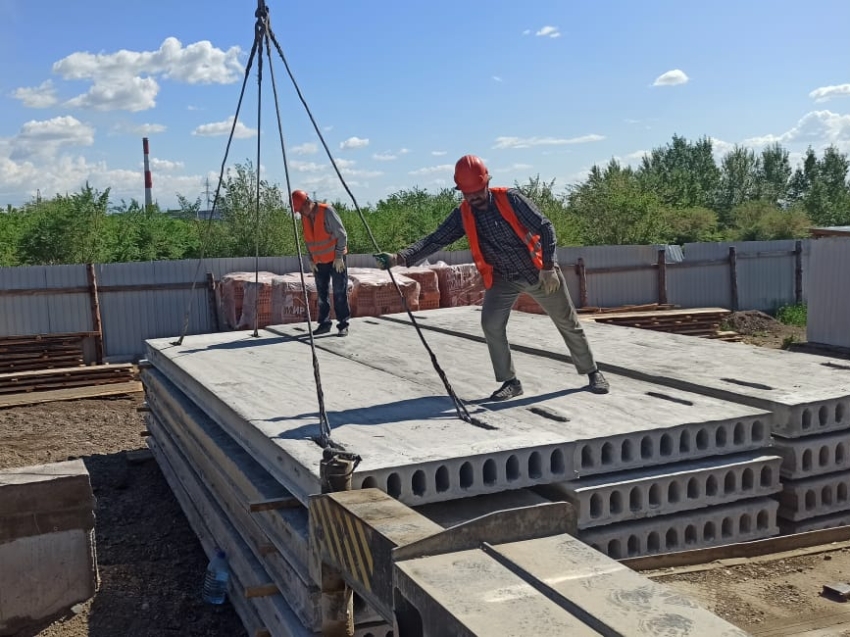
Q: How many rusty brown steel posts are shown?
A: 6